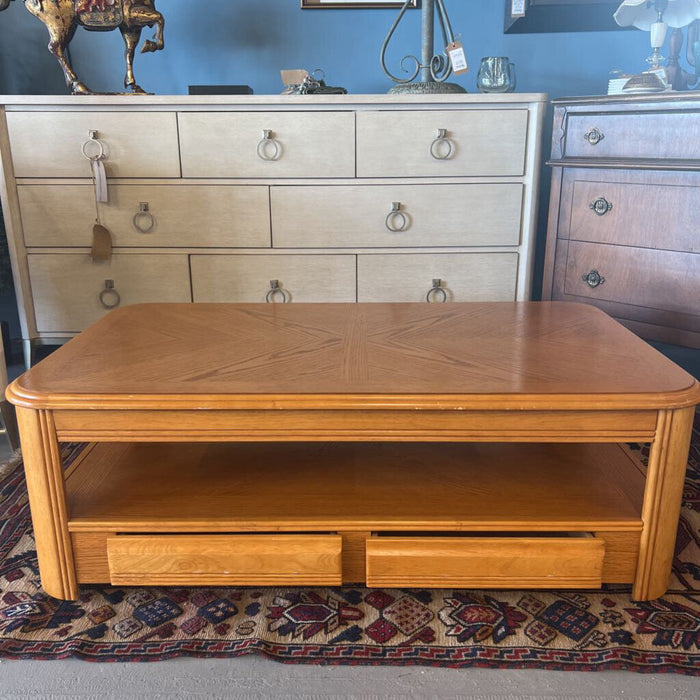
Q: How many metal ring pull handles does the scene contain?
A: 8